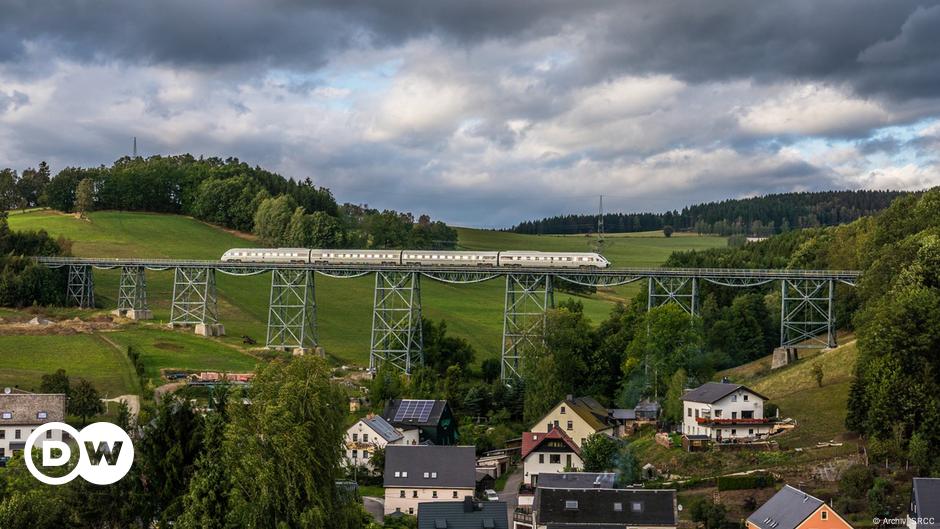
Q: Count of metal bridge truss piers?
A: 8